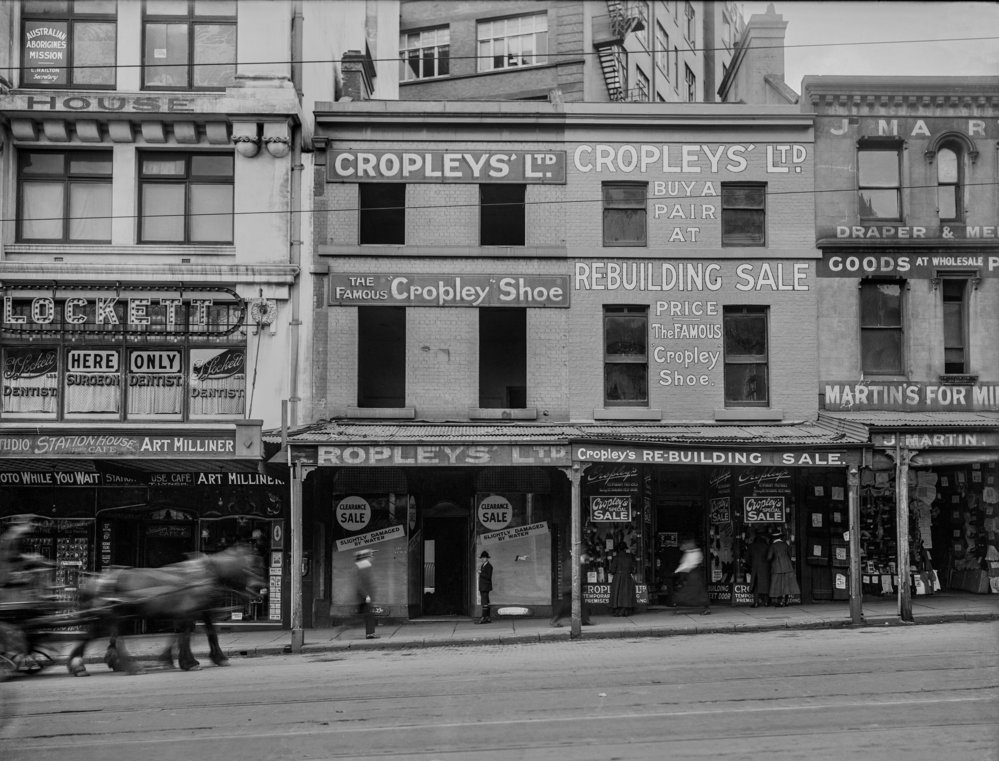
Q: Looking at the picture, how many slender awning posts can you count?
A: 4